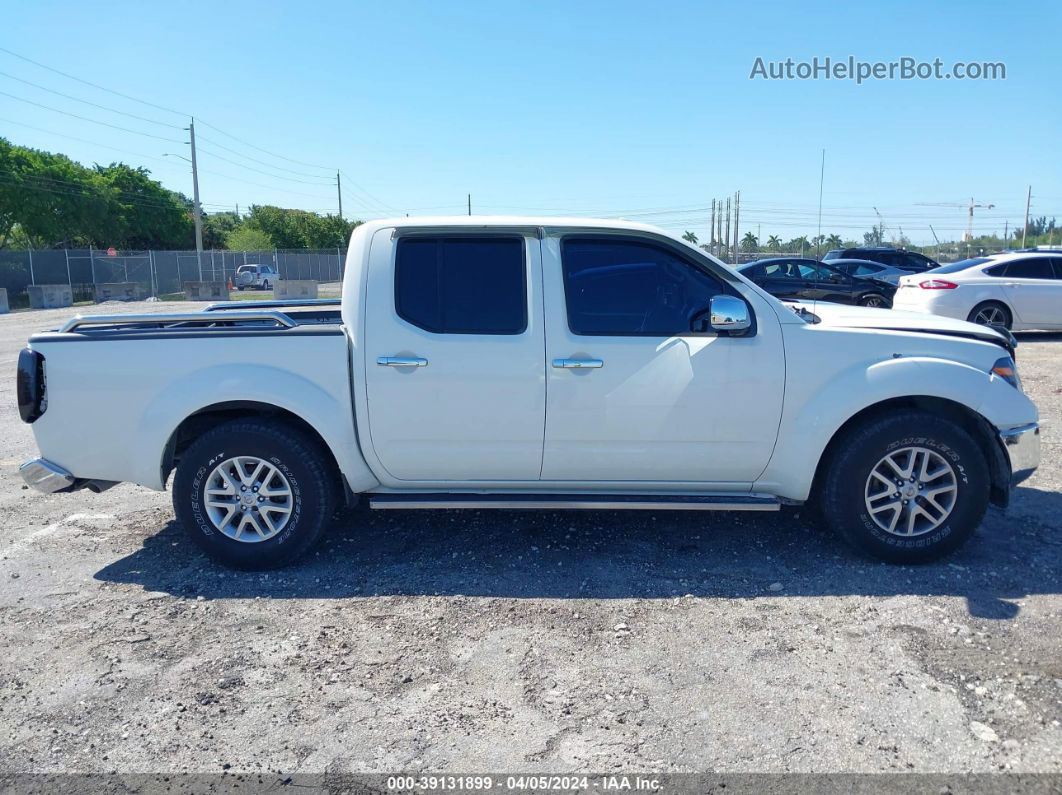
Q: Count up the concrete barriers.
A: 5